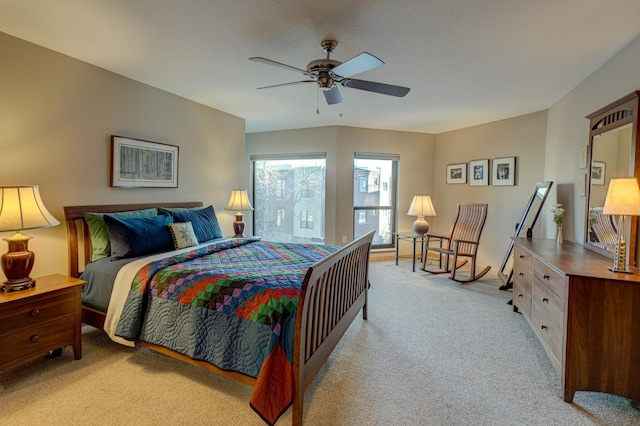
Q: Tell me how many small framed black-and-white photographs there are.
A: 3